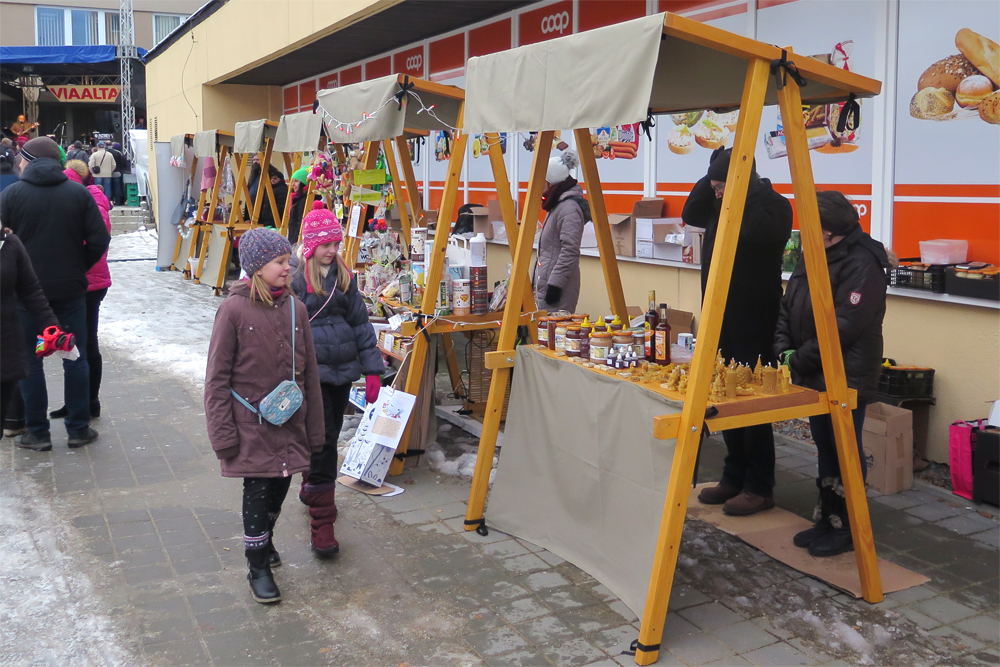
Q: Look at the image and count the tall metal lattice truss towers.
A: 1